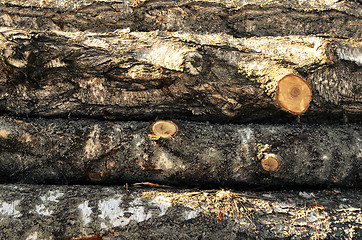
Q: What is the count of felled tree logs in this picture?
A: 4